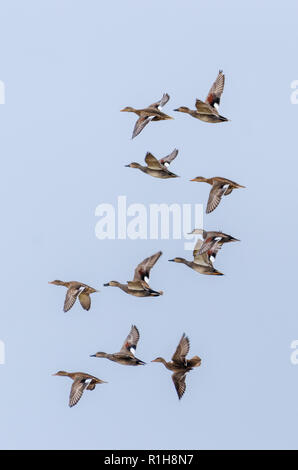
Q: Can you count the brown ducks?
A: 11